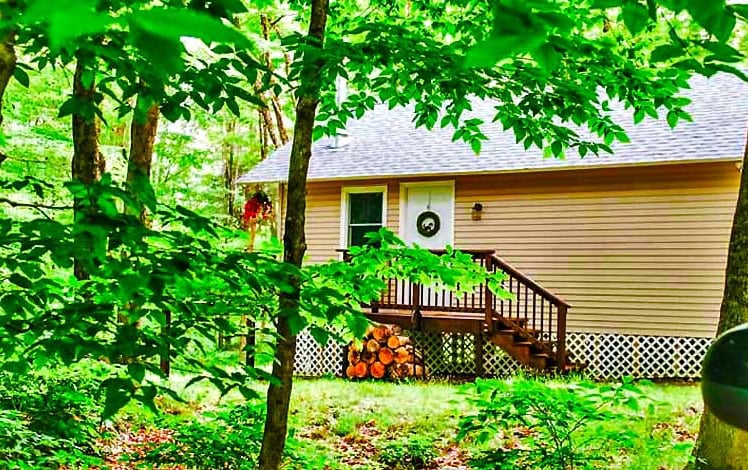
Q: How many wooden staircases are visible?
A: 1